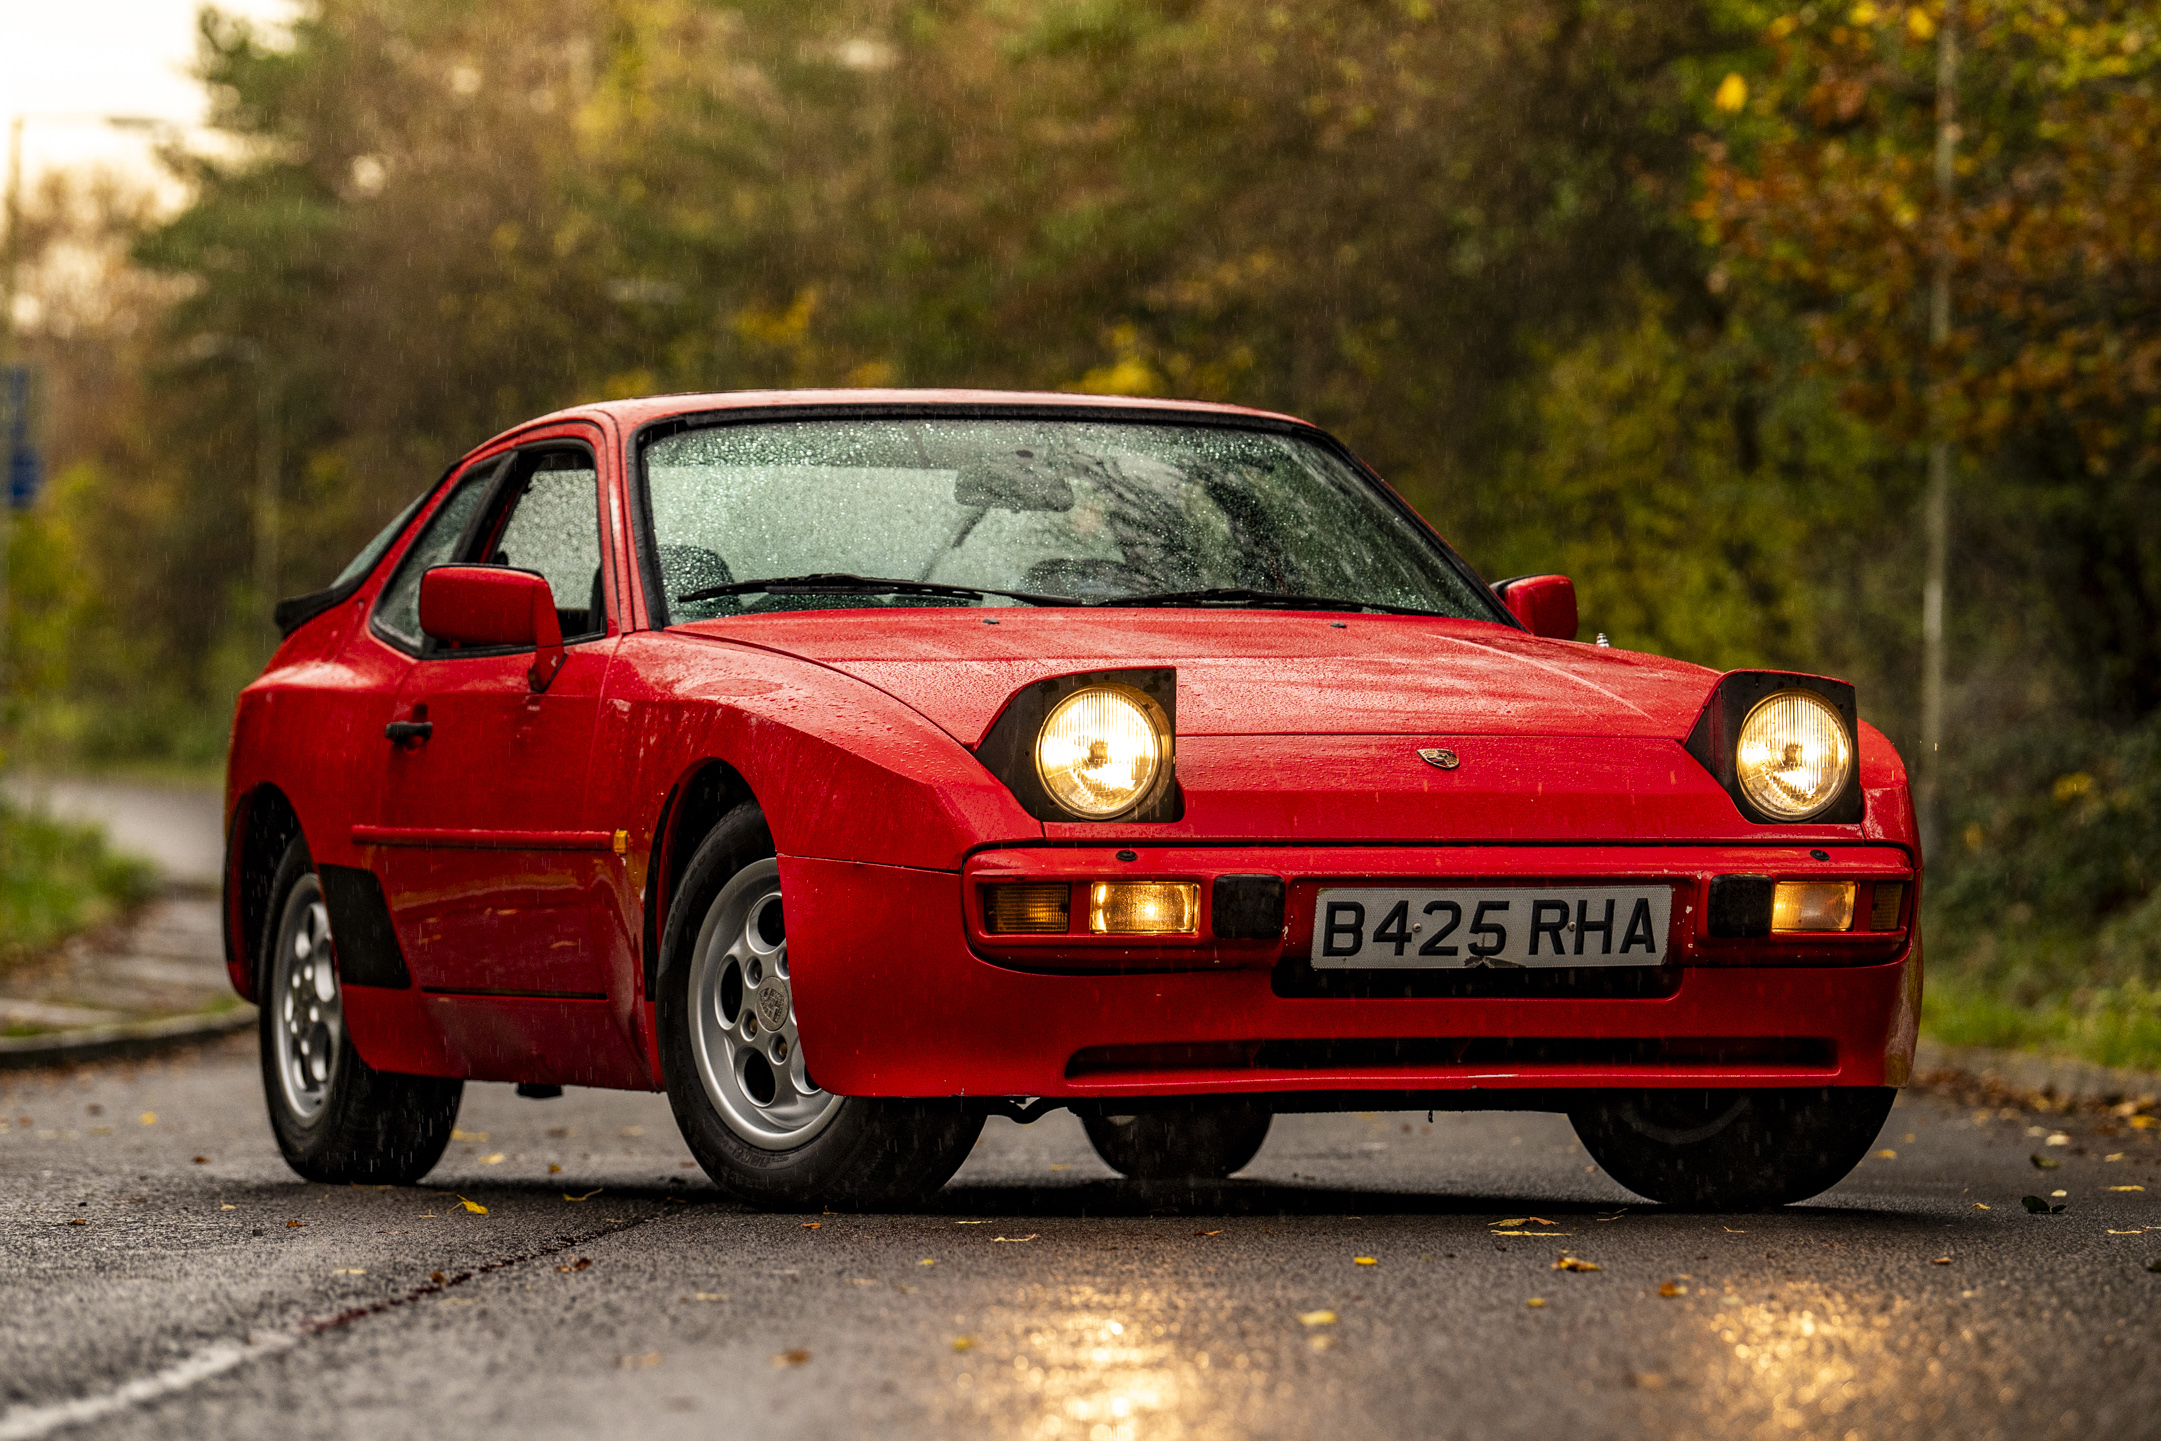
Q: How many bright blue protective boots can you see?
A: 0